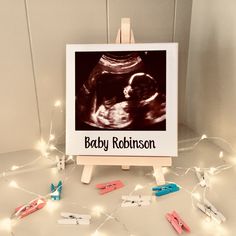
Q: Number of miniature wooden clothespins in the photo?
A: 10